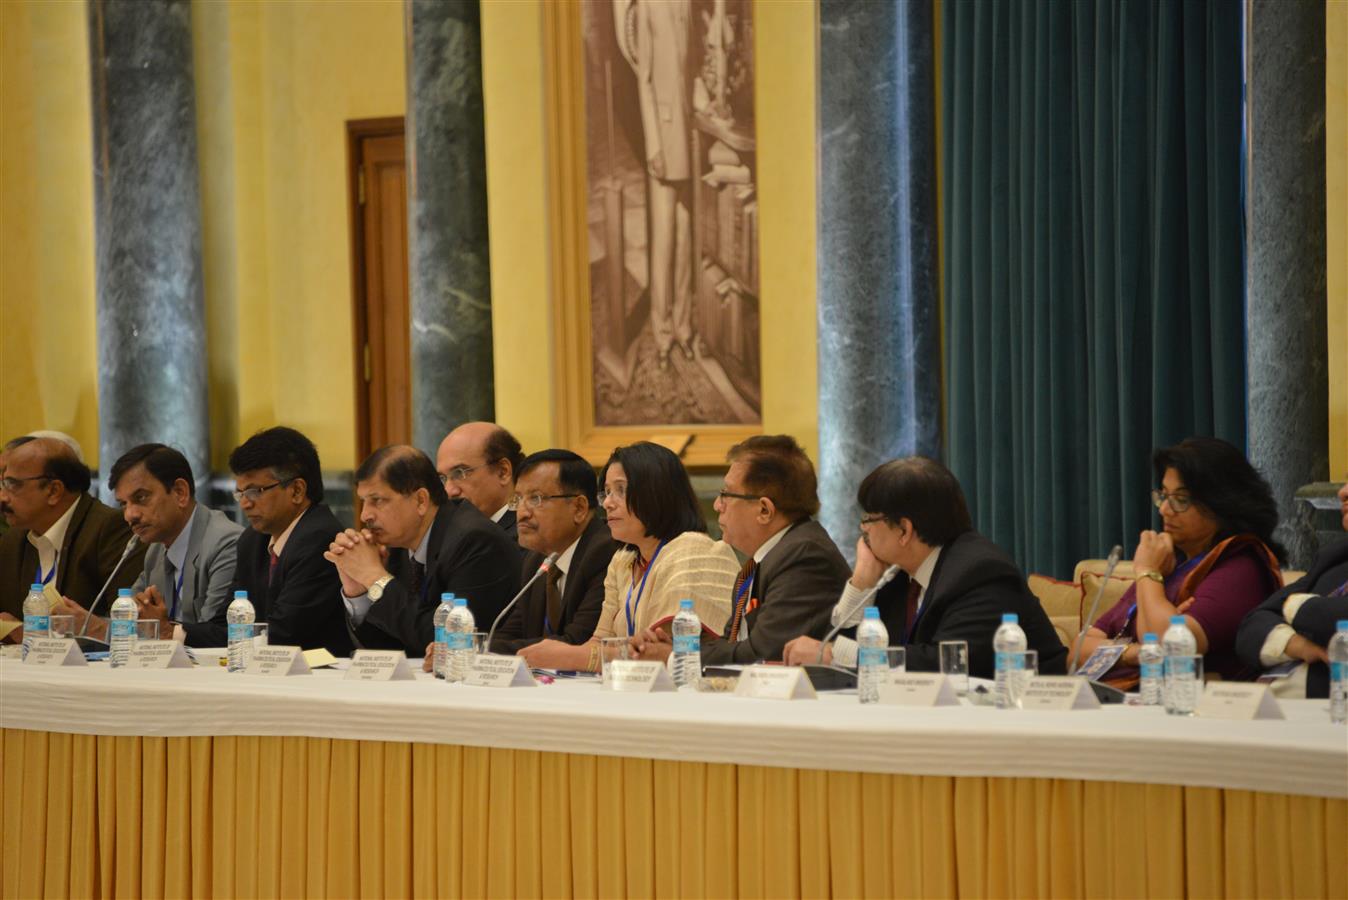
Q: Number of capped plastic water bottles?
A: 11